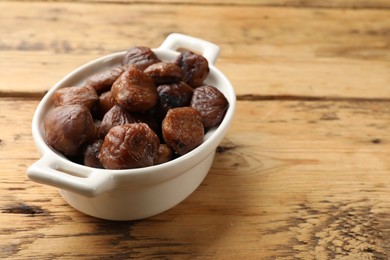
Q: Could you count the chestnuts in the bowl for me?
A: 15